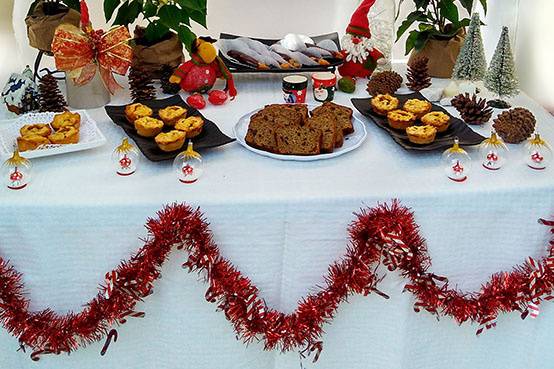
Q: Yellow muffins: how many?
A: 14